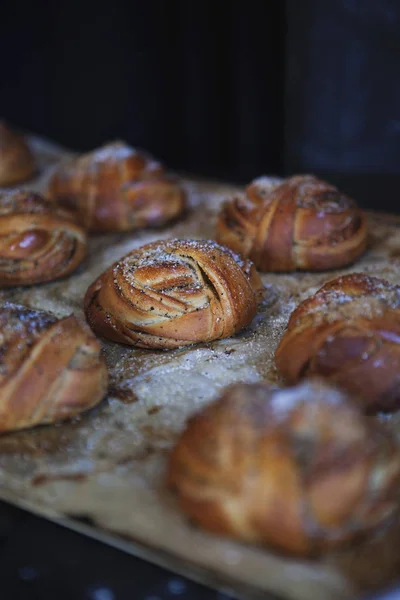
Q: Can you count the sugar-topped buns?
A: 8